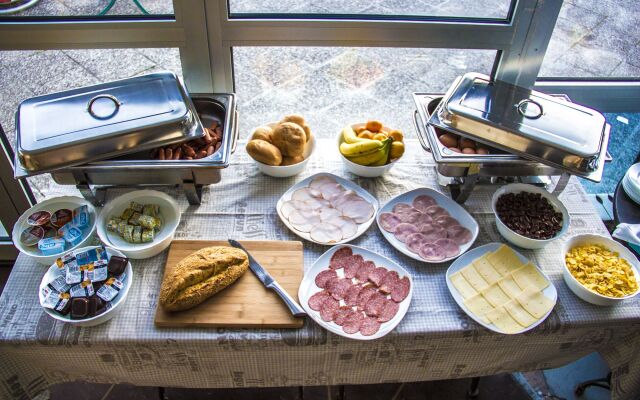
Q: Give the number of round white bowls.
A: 7